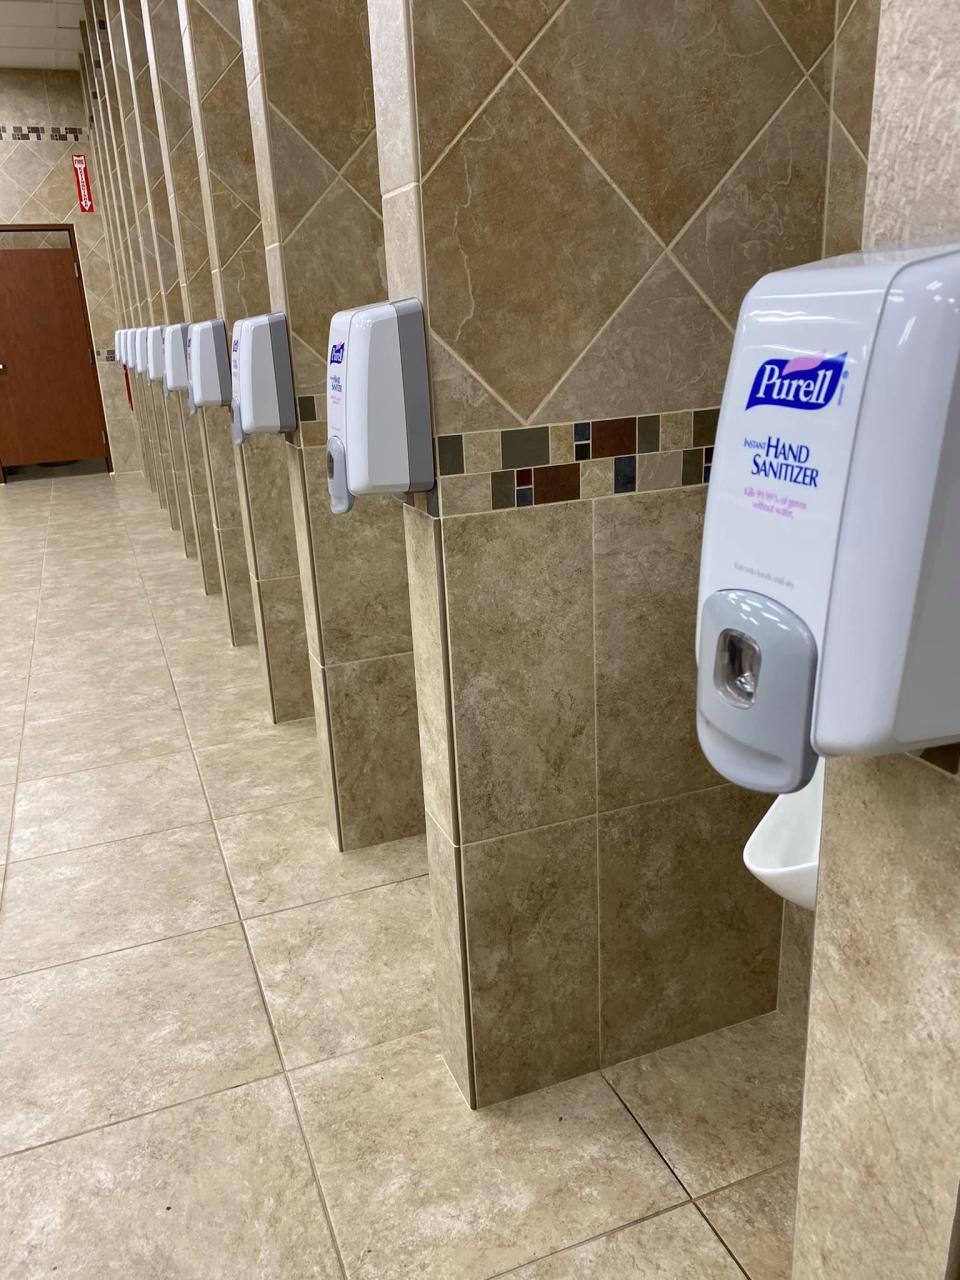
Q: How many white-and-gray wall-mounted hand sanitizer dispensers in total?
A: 10